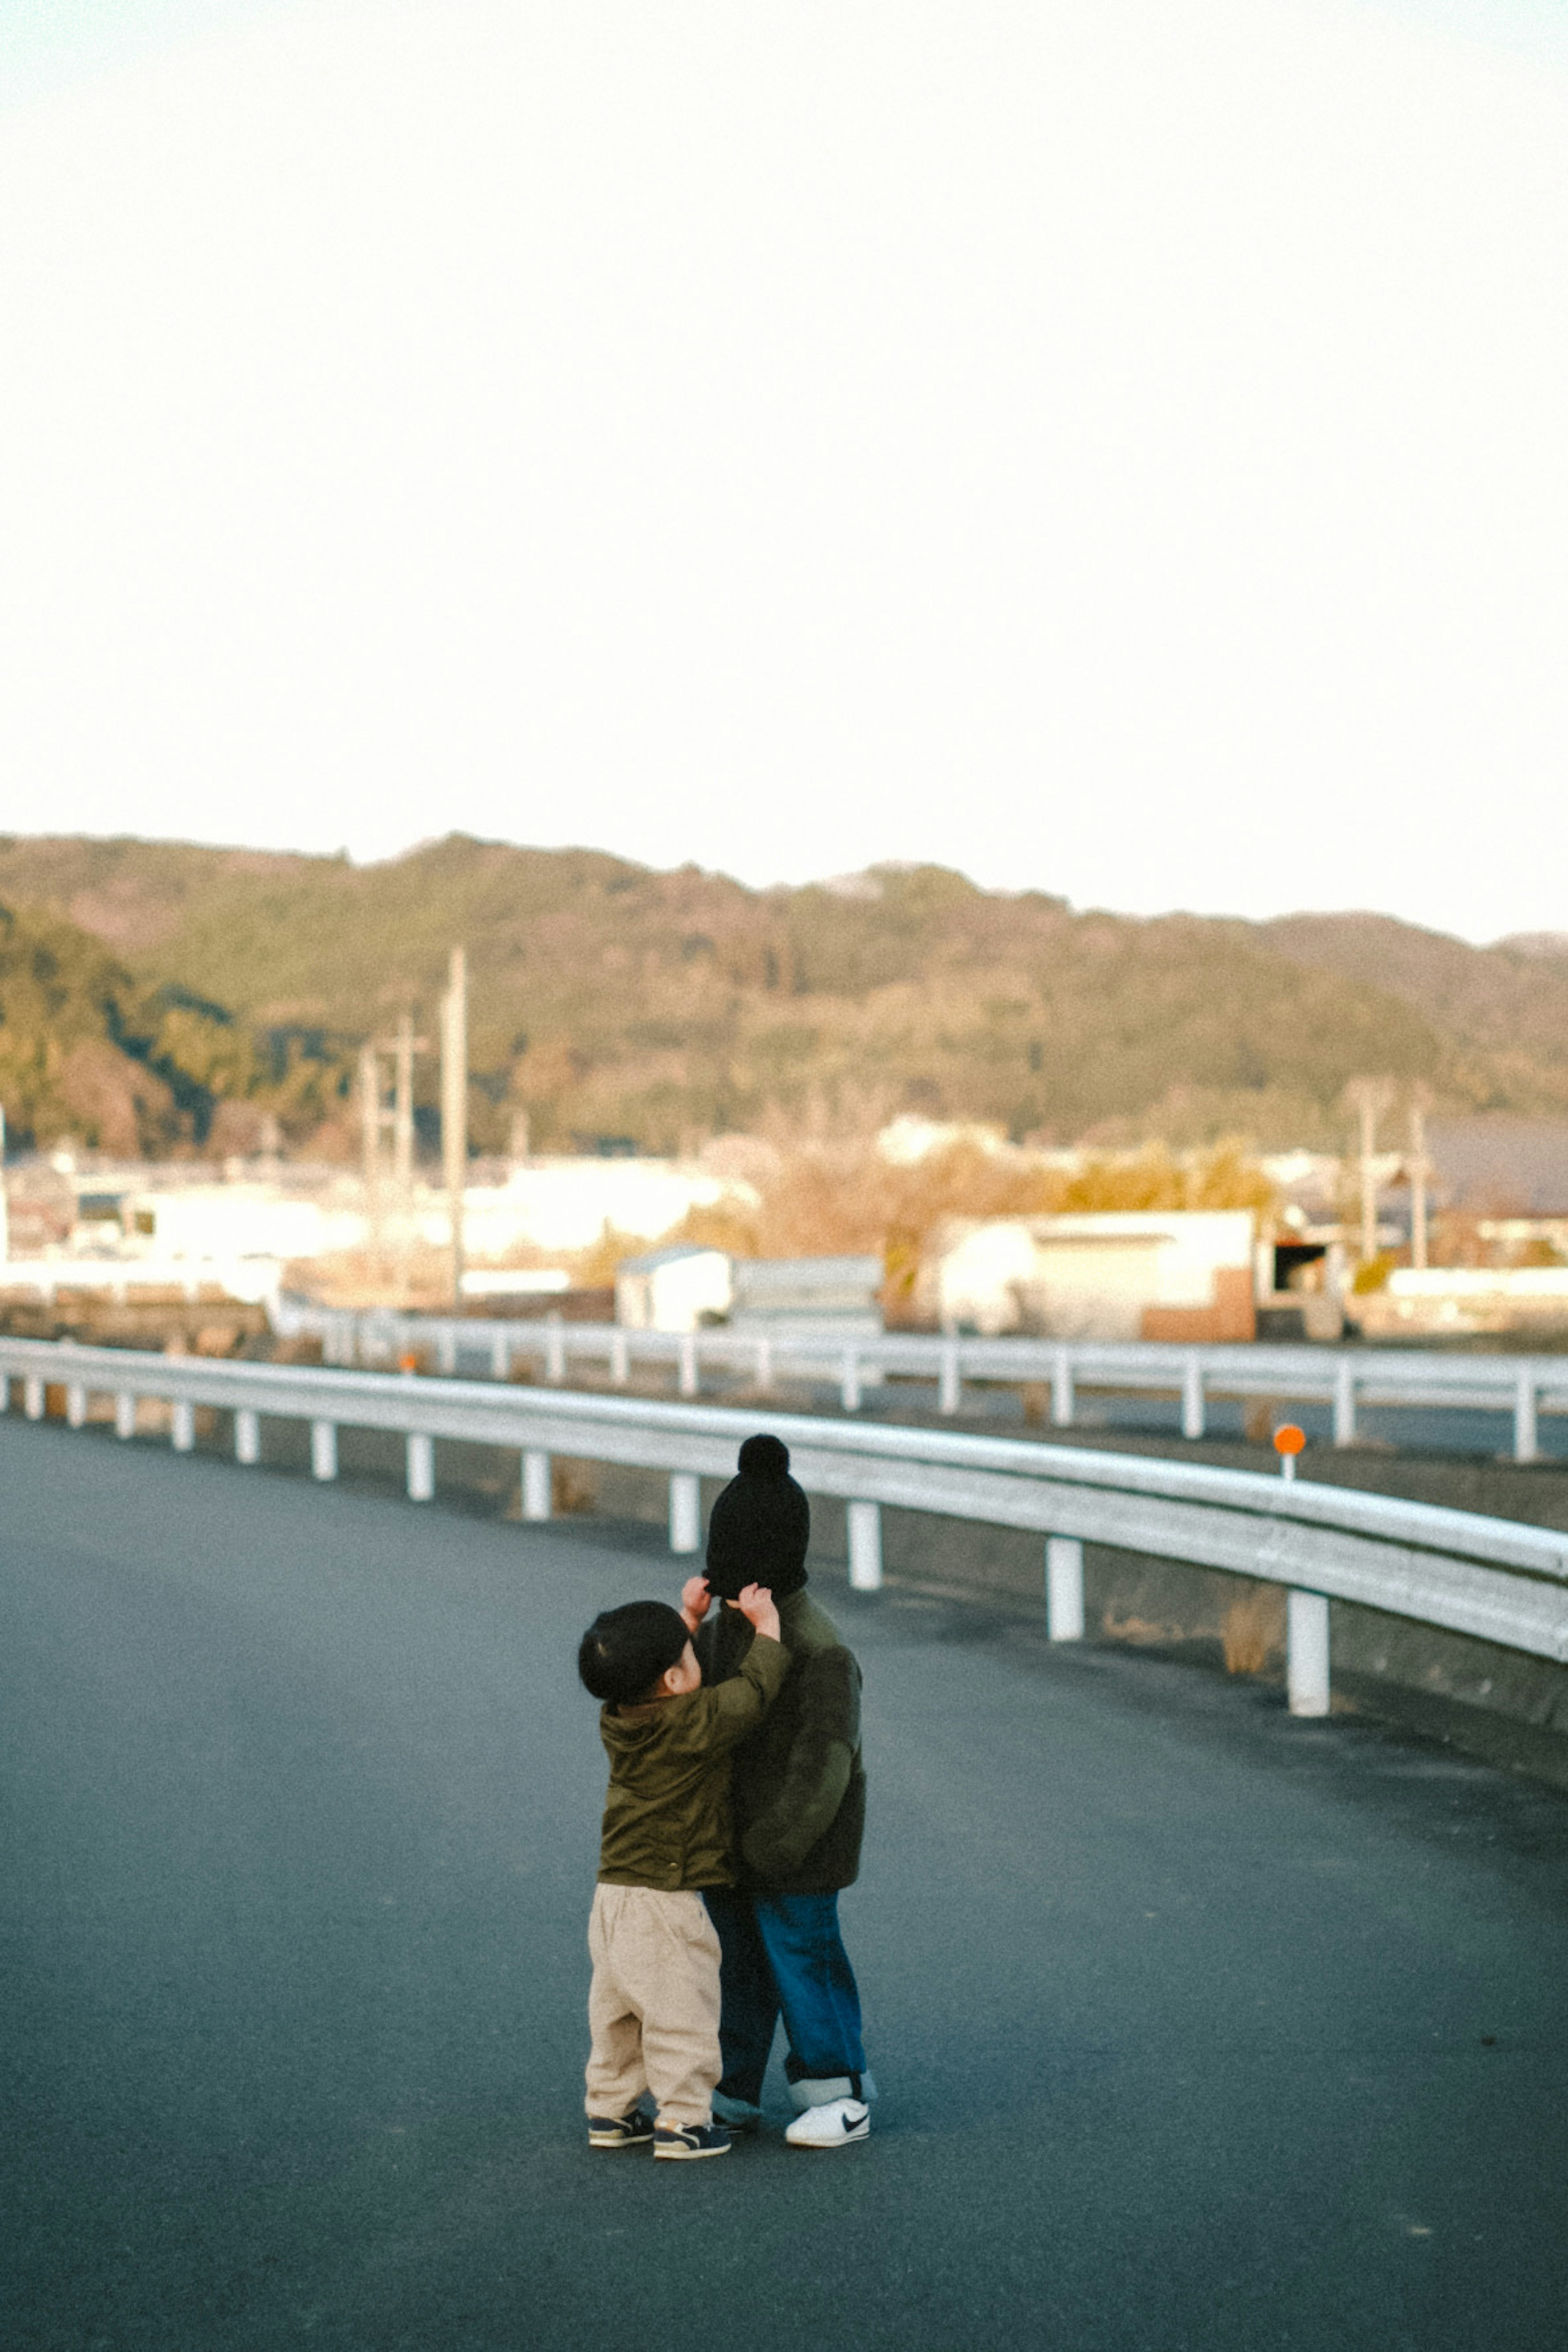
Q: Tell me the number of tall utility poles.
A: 5